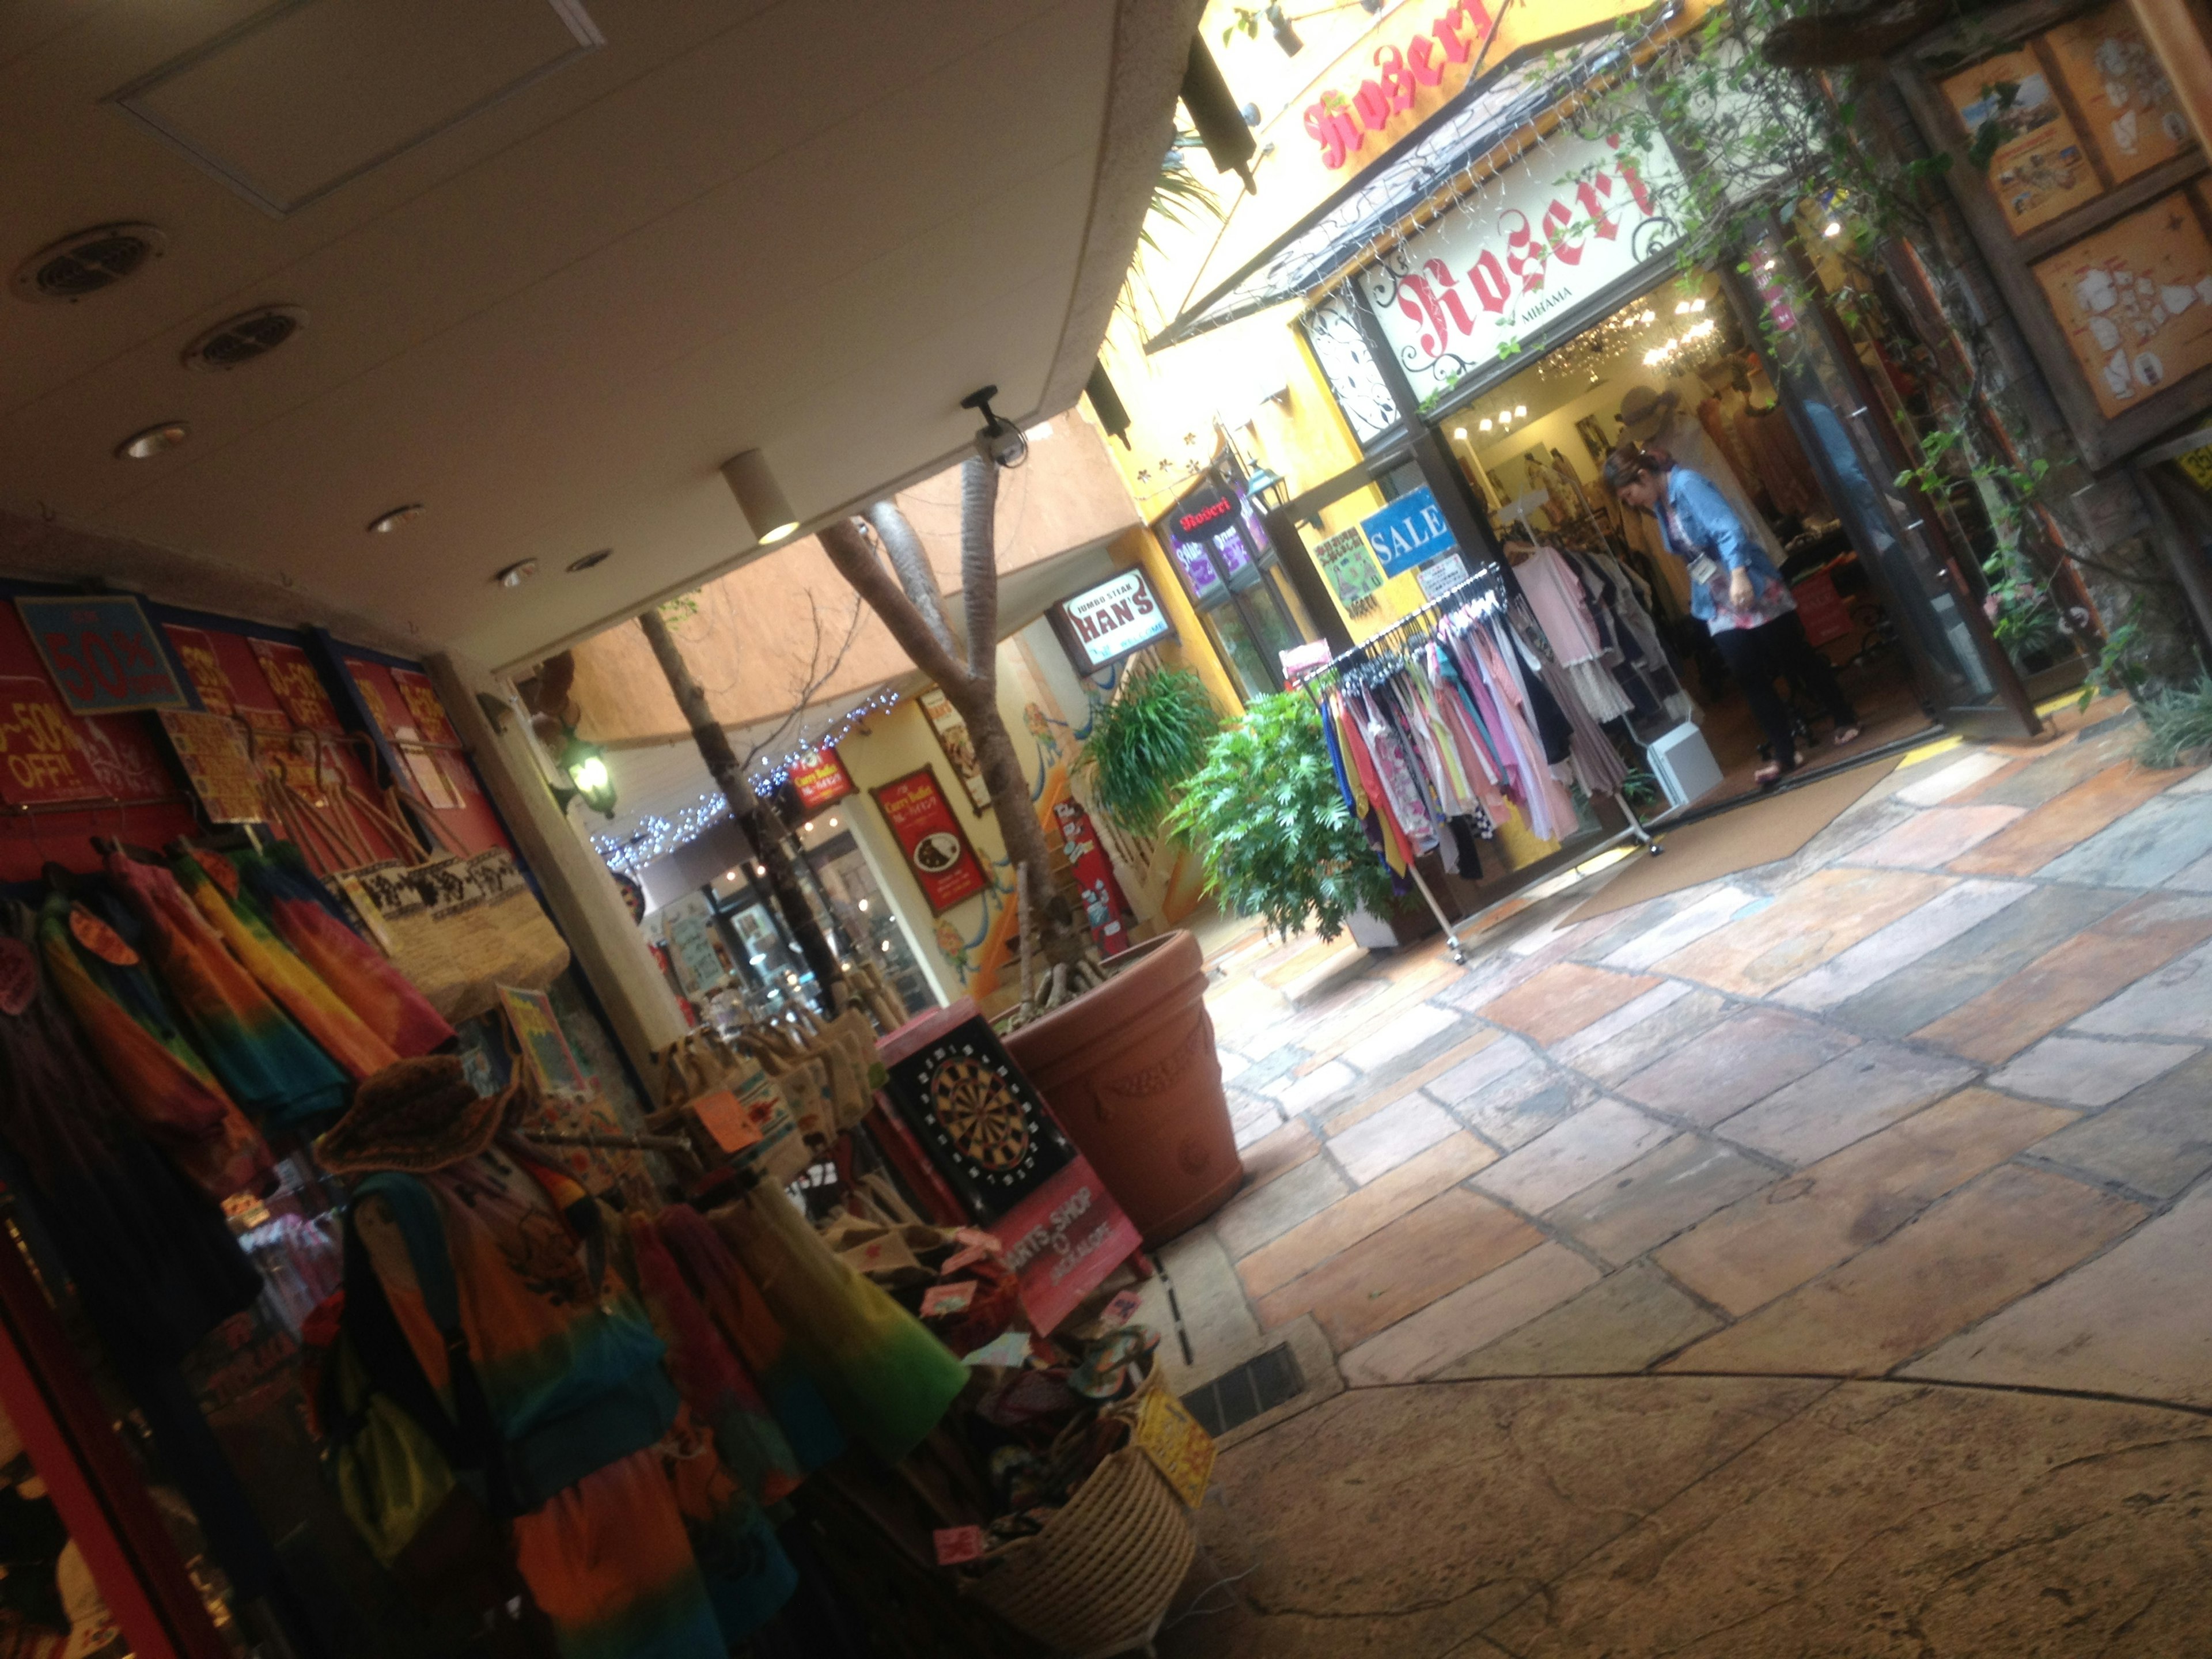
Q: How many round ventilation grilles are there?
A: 2